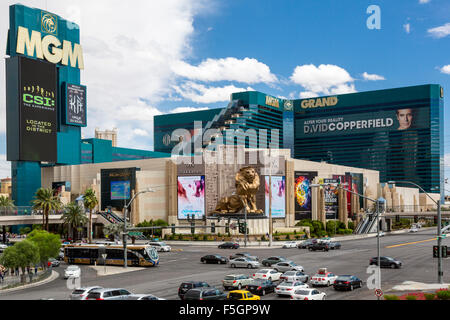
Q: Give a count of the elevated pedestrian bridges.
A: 2